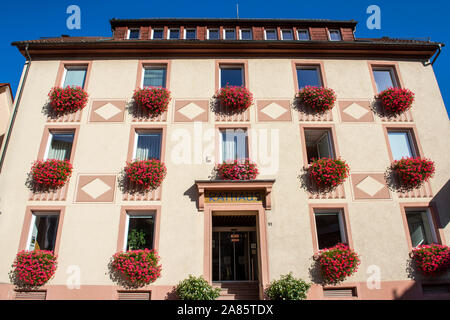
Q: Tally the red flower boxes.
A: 14